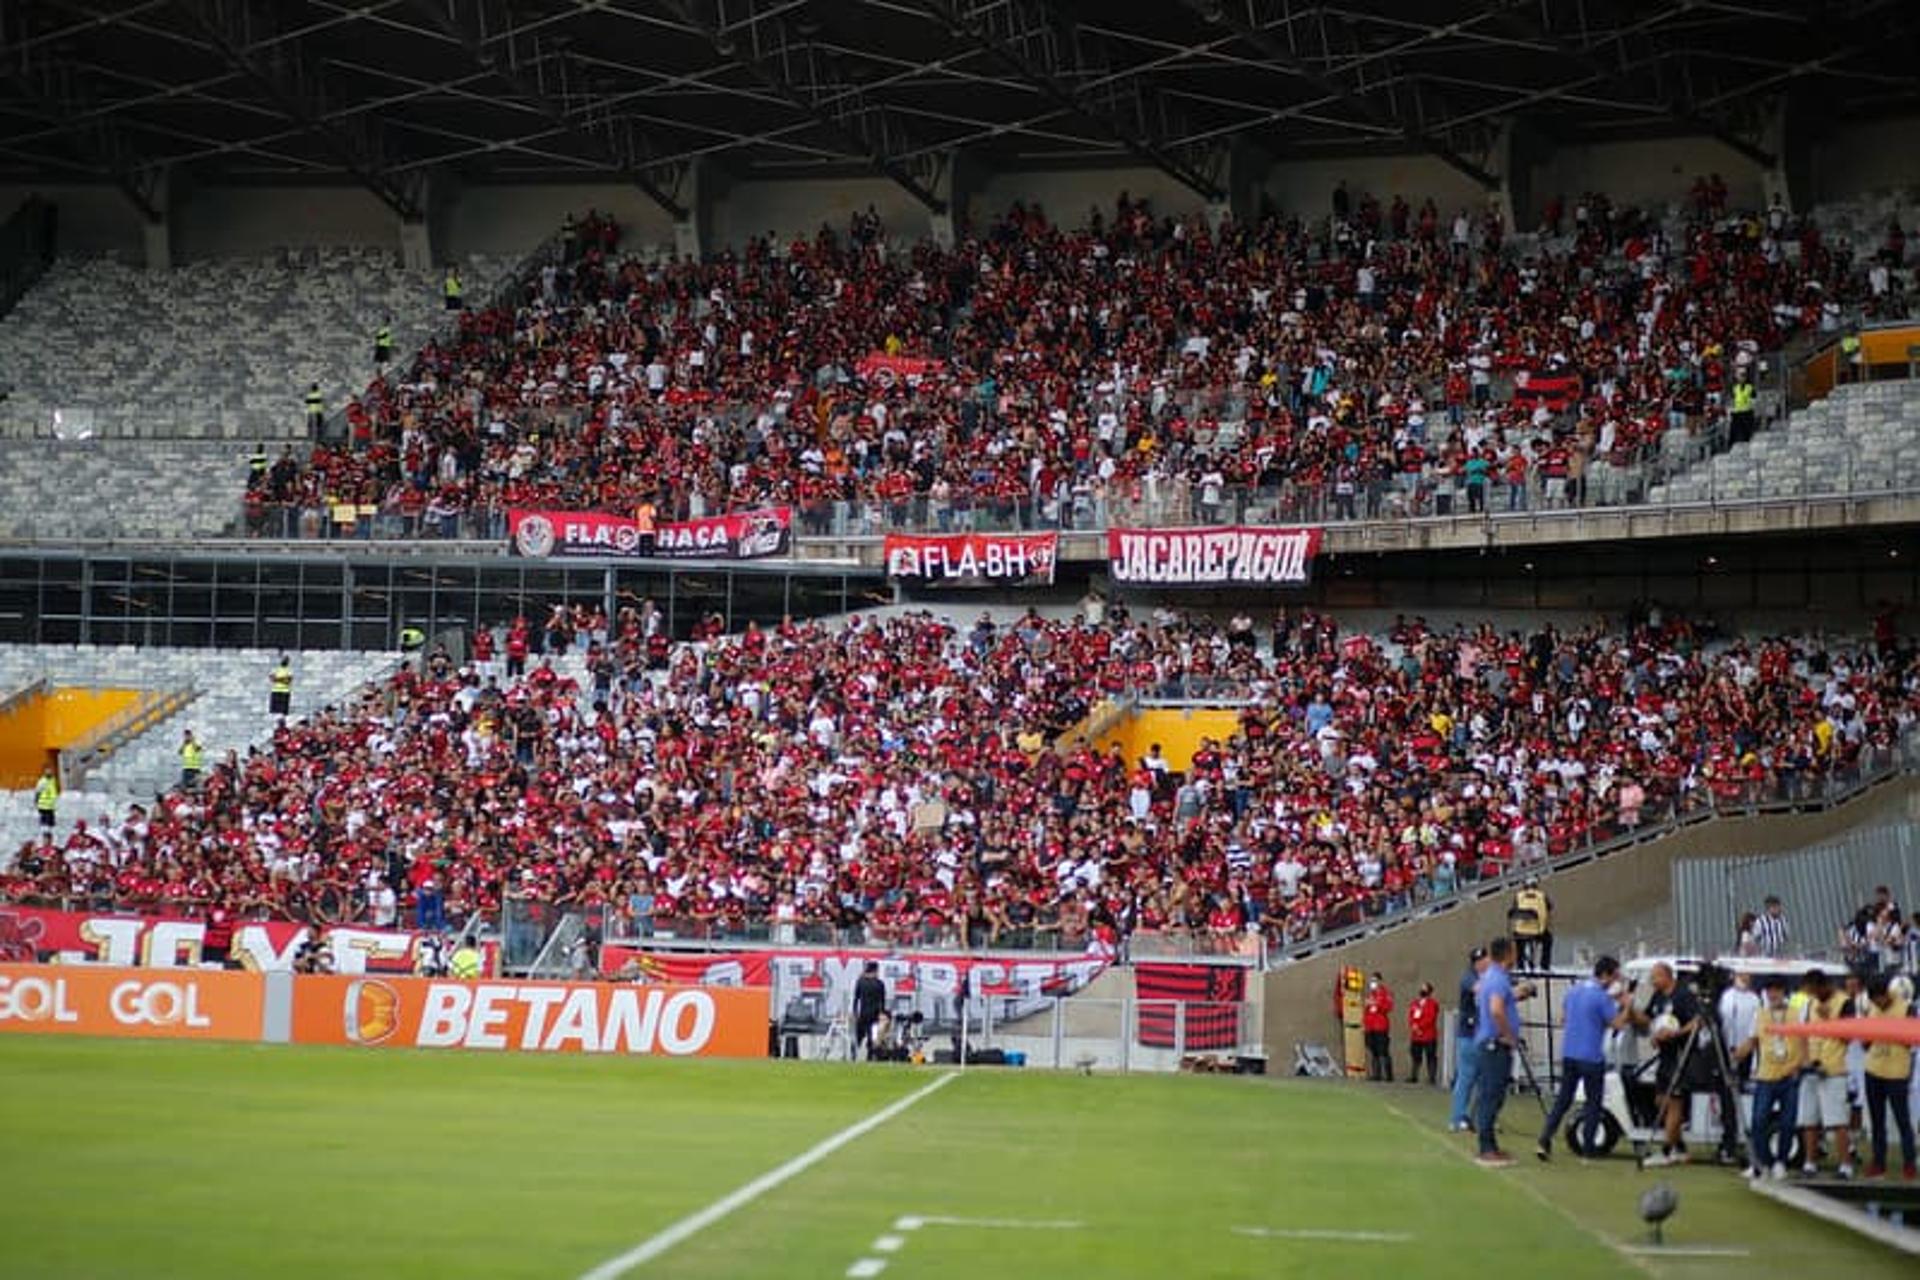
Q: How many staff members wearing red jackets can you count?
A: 2